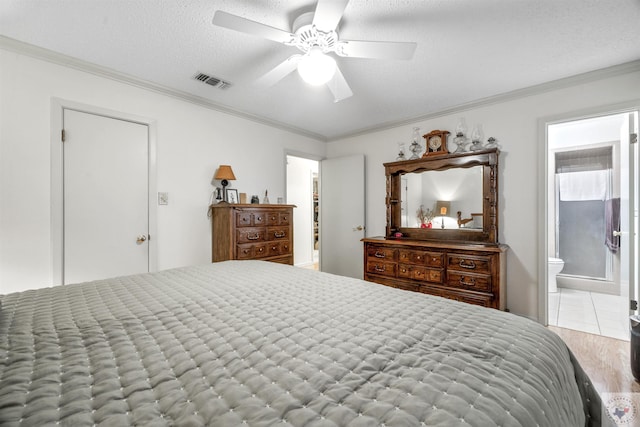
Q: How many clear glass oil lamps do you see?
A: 5